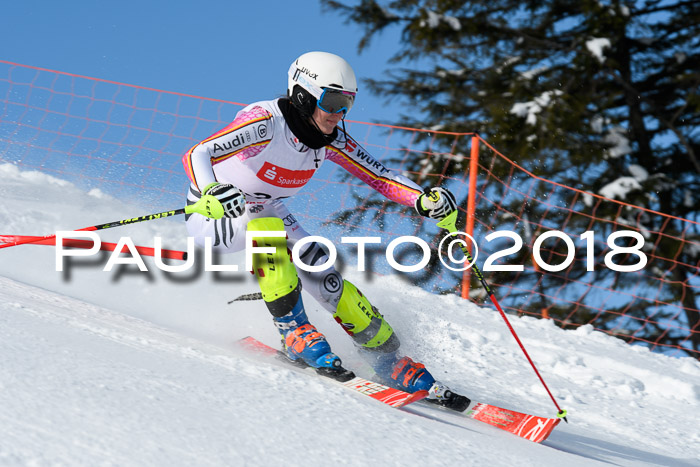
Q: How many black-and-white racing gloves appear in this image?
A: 2